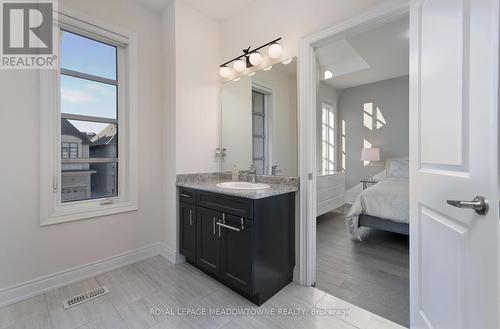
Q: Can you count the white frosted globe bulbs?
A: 4